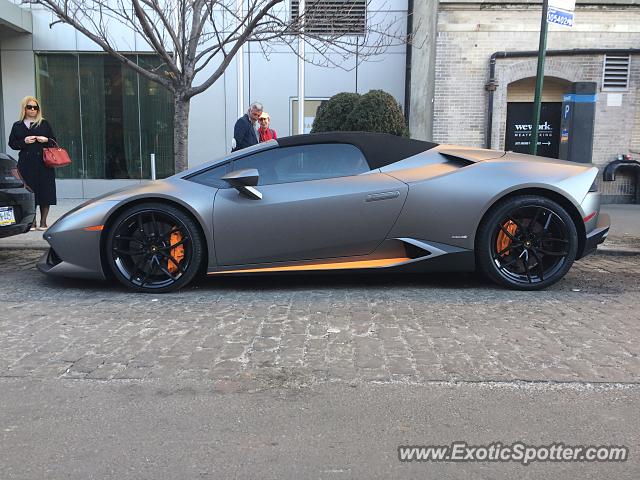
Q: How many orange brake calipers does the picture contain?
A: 2